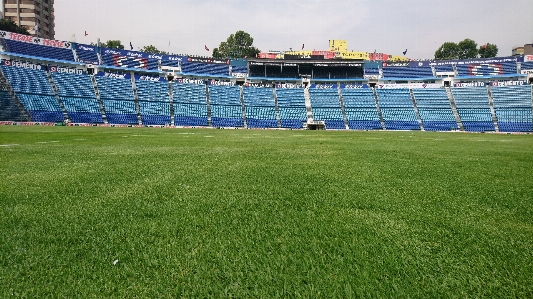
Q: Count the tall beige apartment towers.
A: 1